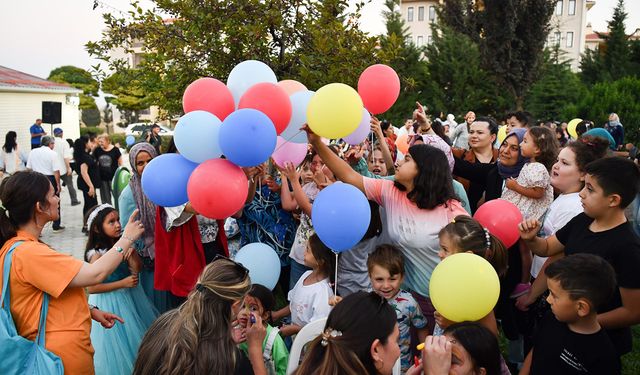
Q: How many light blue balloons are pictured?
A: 4